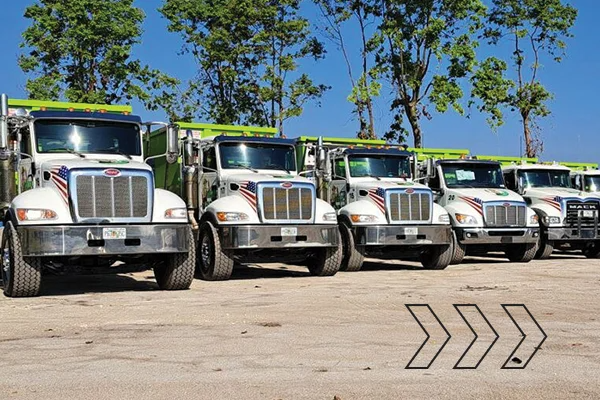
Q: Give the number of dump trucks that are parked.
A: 6